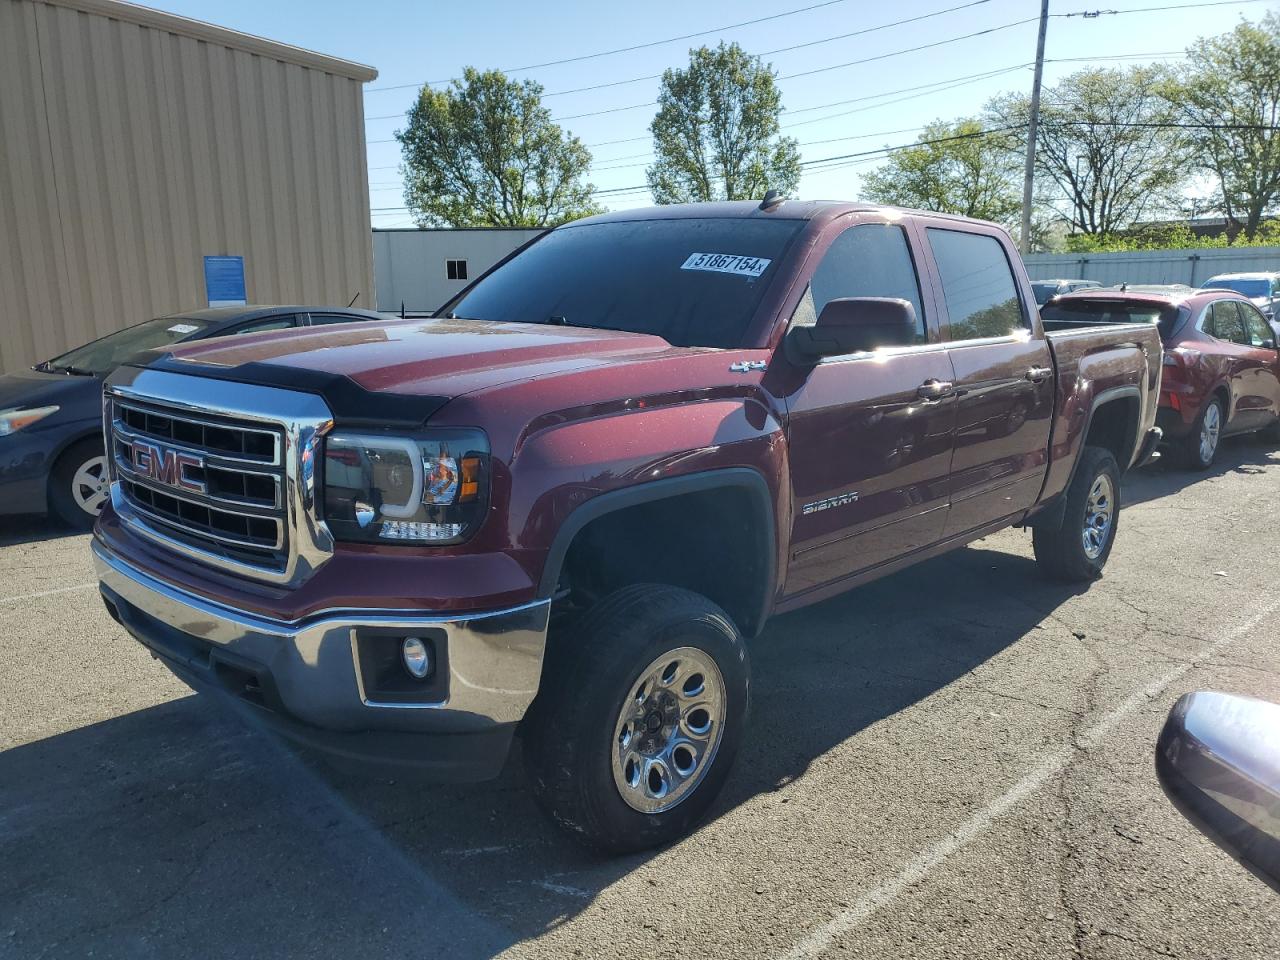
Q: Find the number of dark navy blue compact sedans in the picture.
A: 1